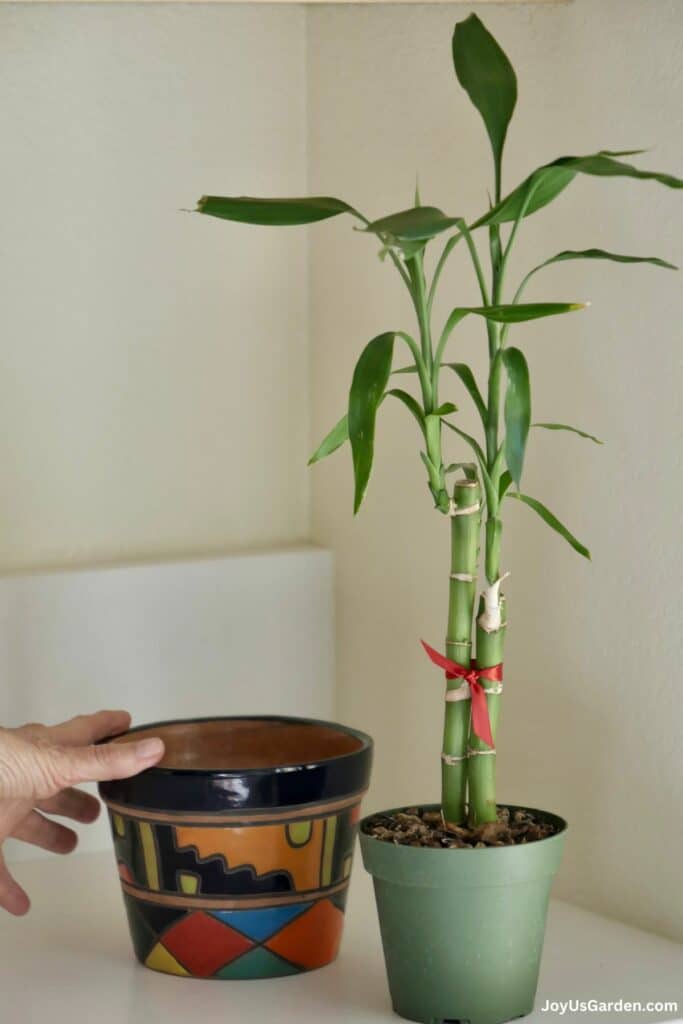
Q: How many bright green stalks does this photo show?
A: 2